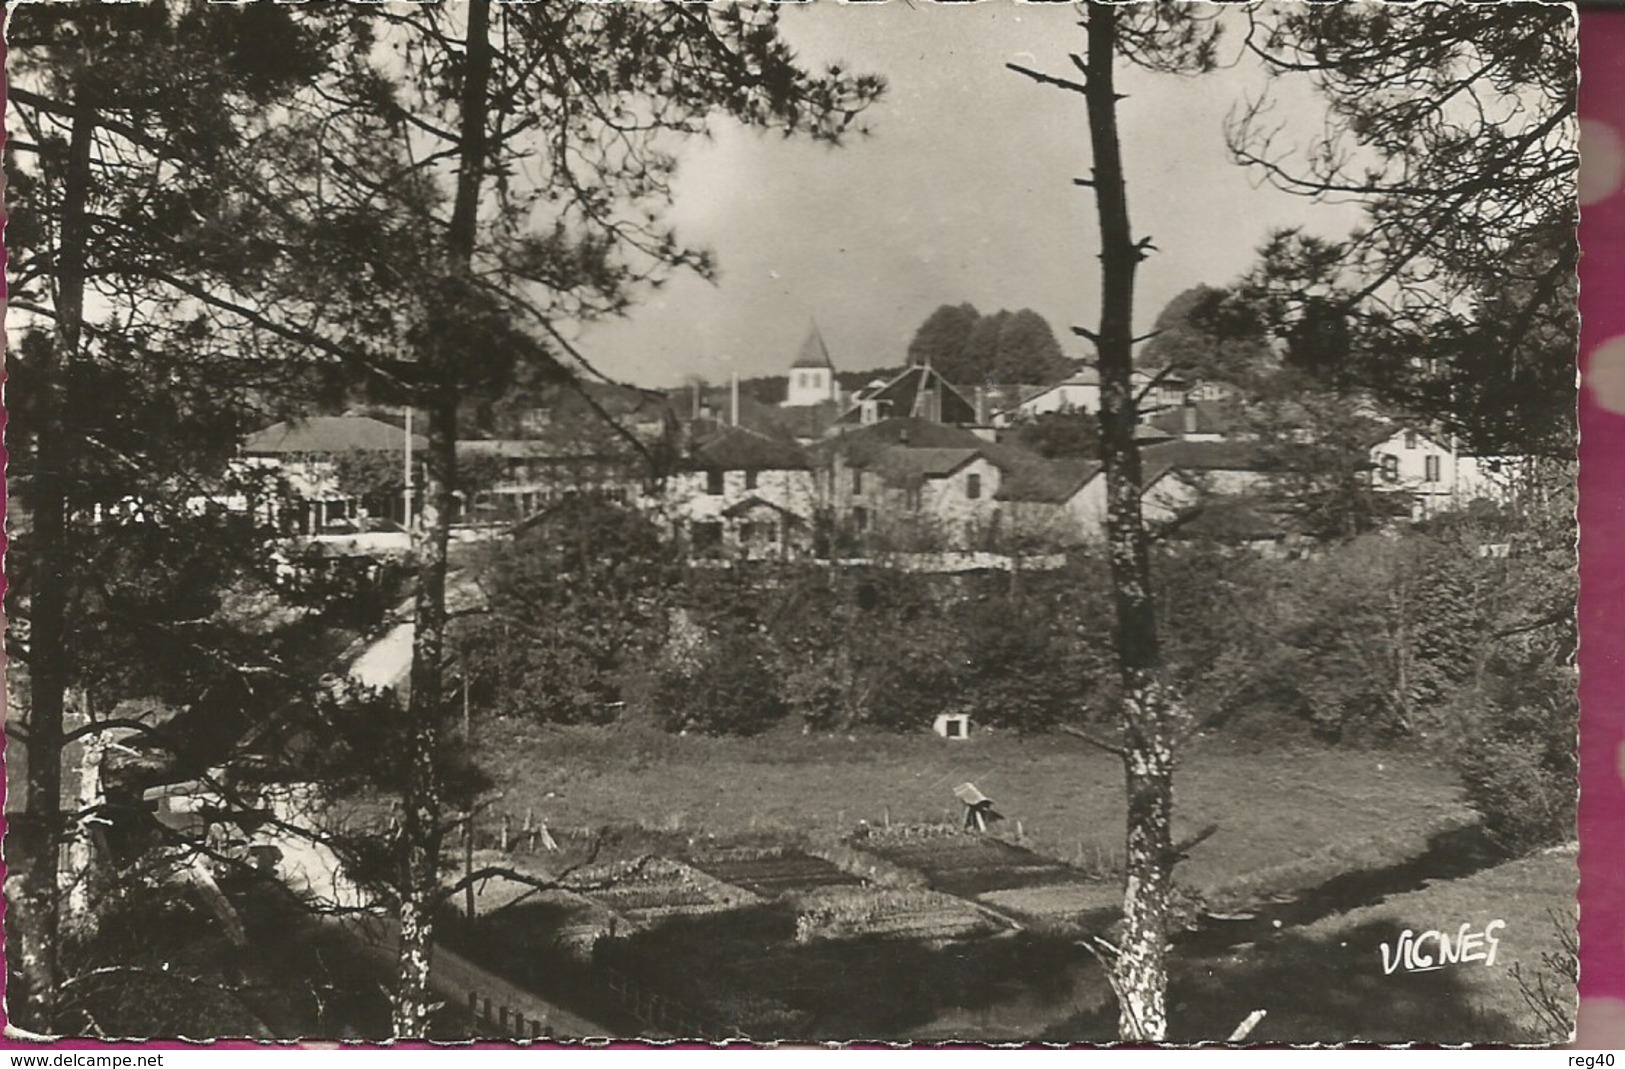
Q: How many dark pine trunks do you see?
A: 3